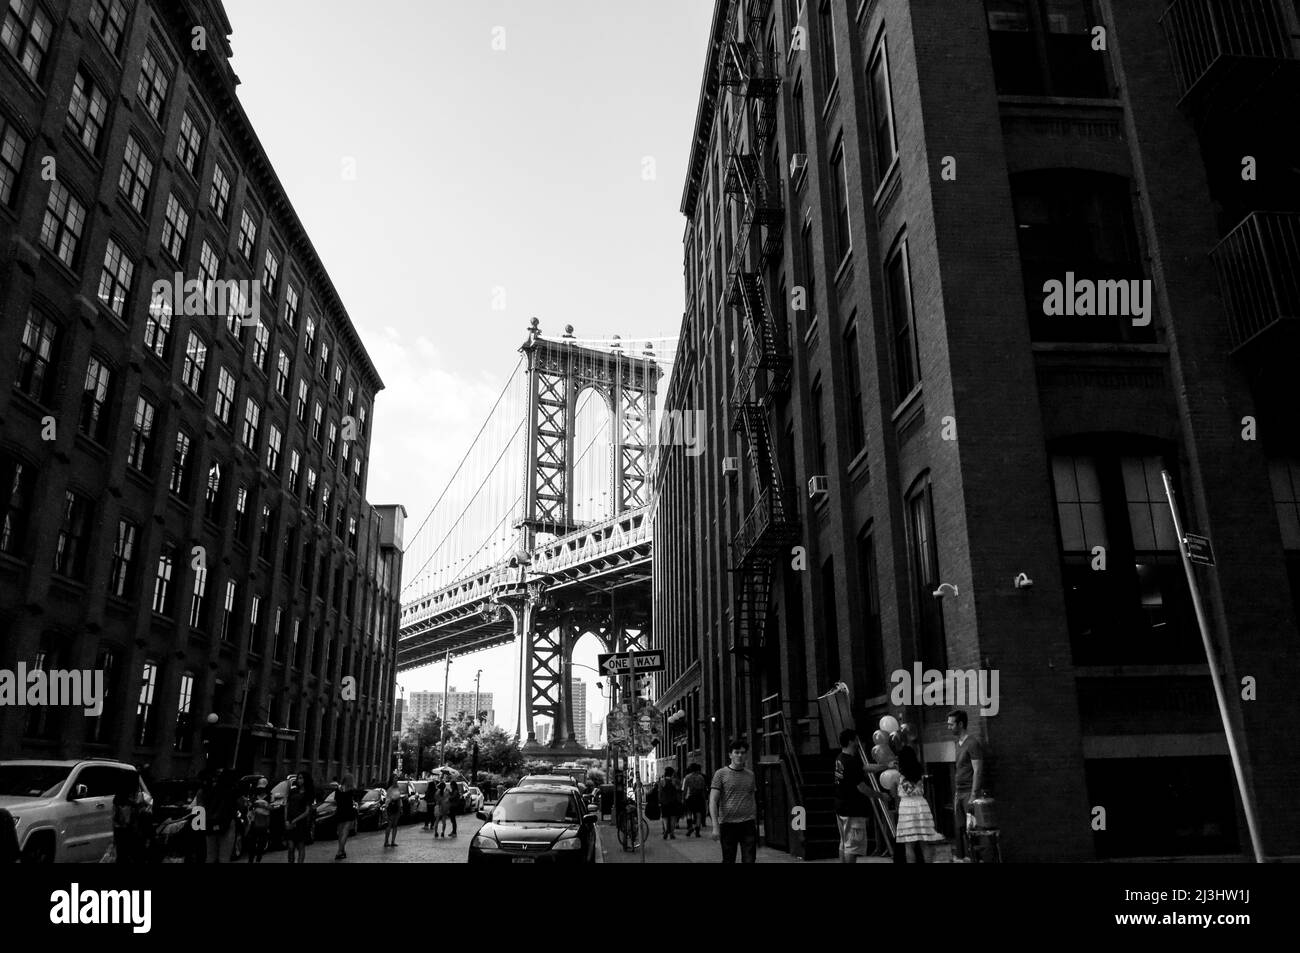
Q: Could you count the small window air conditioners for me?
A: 3